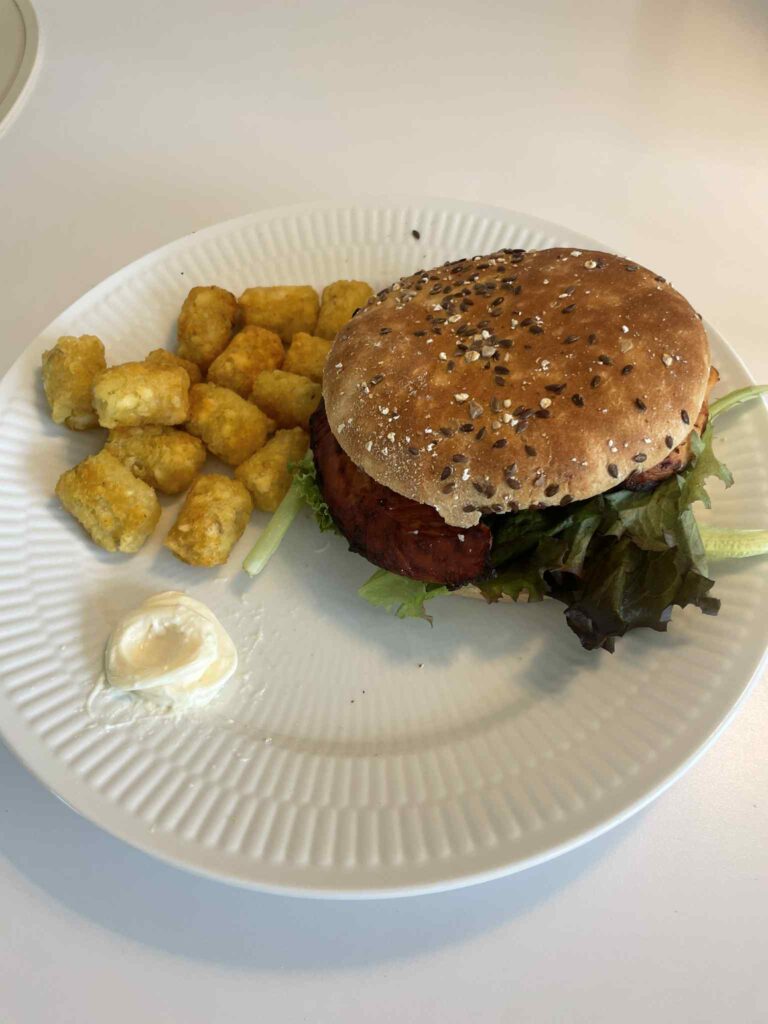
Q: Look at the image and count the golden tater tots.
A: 14